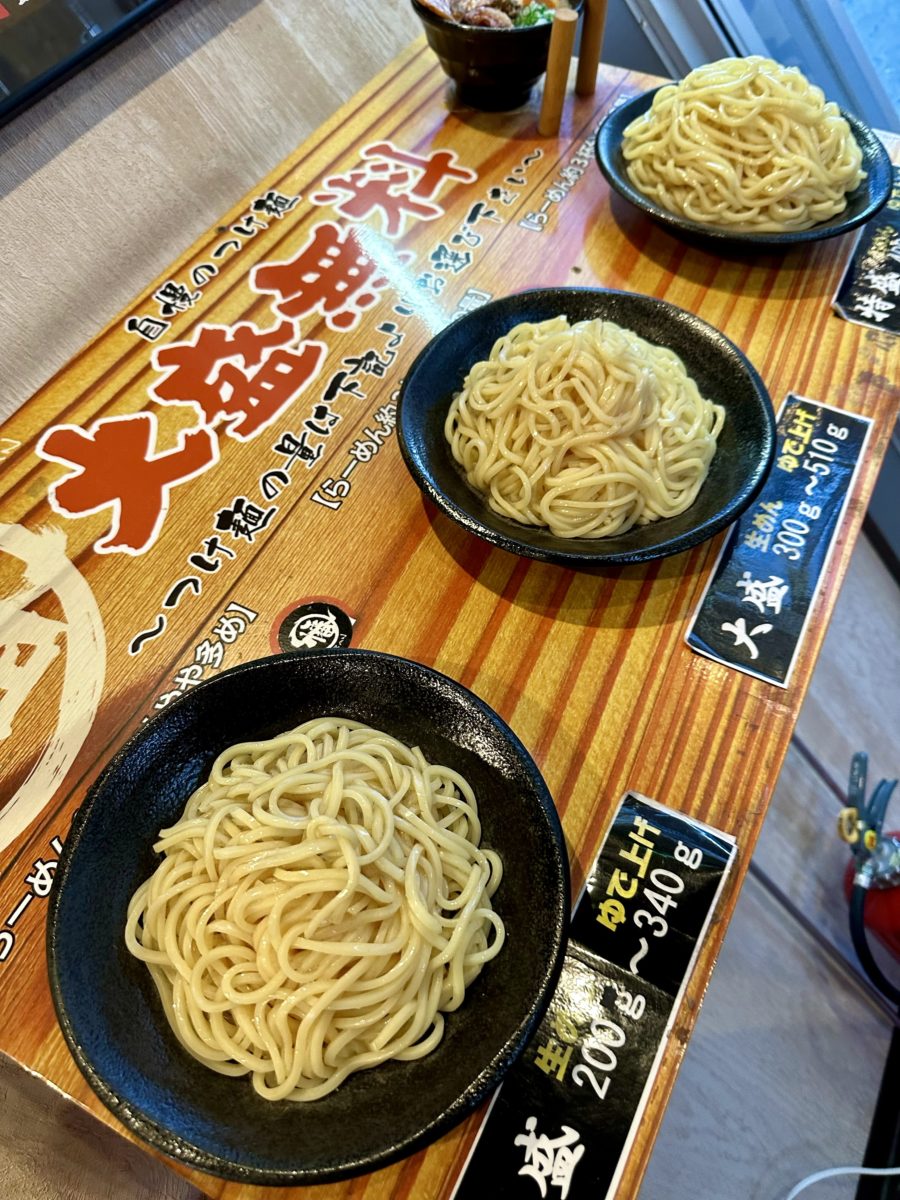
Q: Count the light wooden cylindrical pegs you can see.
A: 2